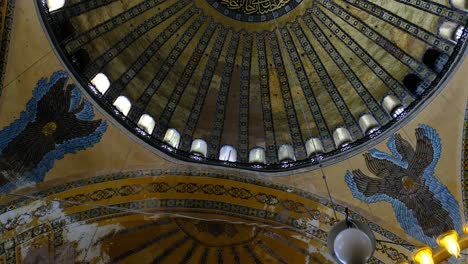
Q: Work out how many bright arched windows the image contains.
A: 15